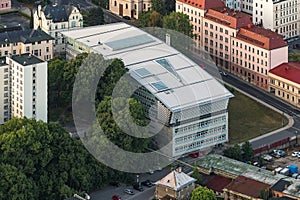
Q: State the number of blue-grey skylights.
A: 4